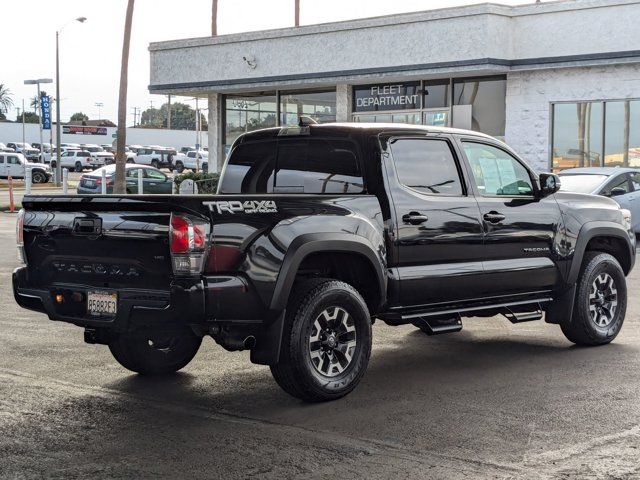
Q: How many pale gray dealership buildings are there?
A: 1